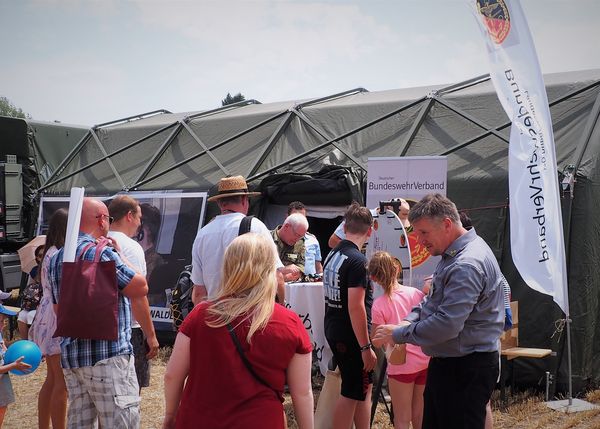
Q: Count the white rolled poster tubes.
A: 1